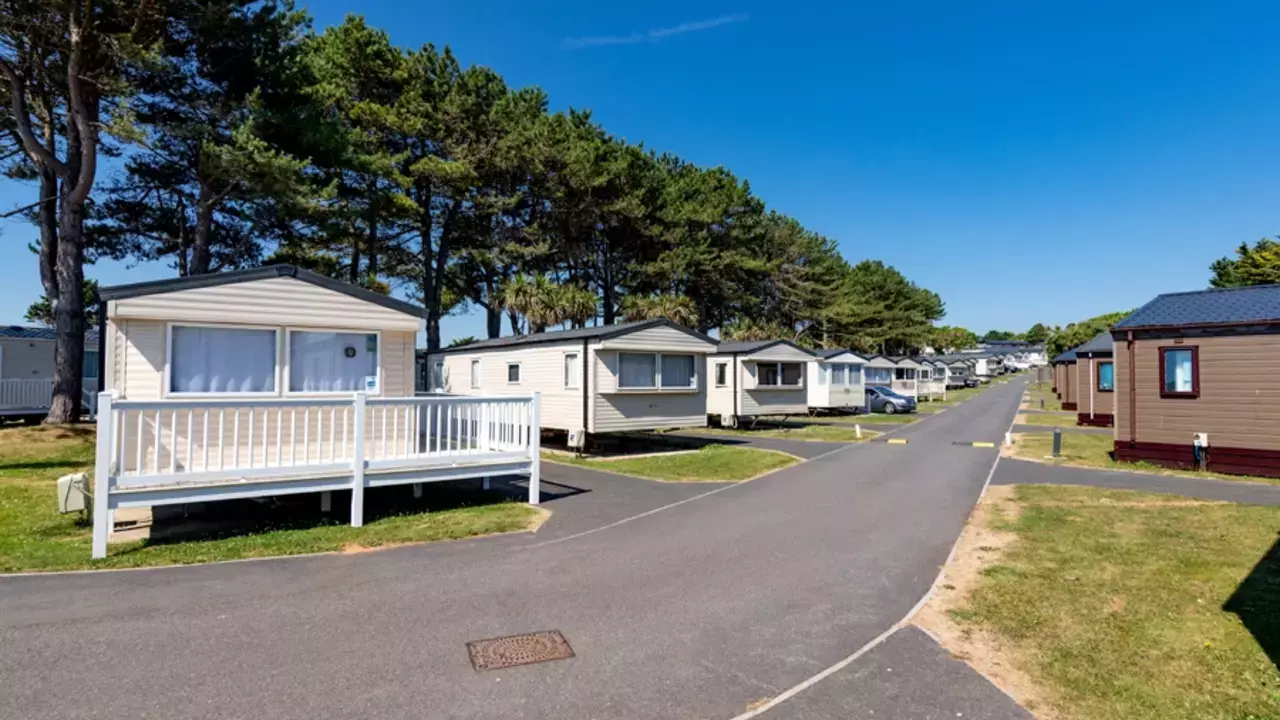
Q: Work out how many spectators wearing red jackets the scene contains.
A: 0